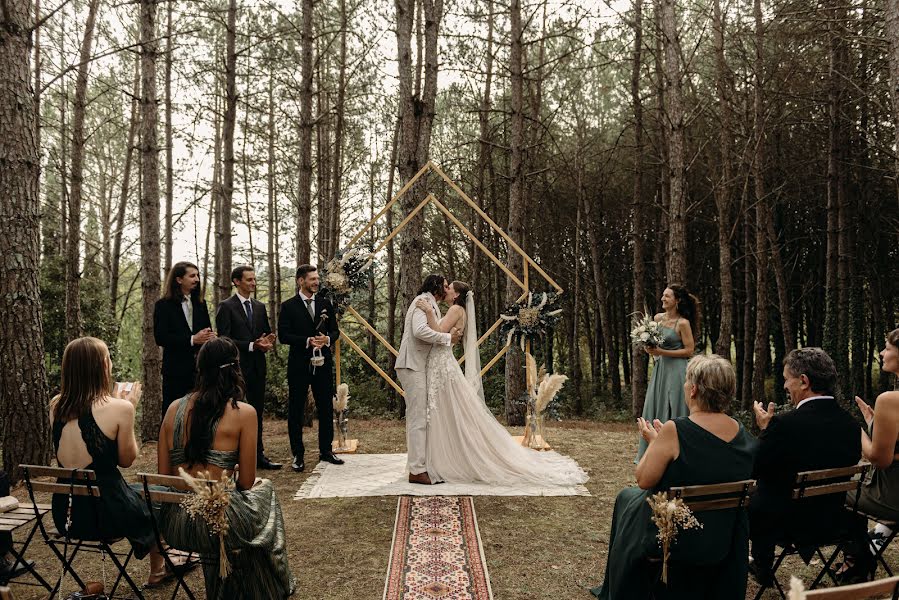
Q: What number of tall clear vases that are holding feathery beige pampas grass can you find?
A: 2